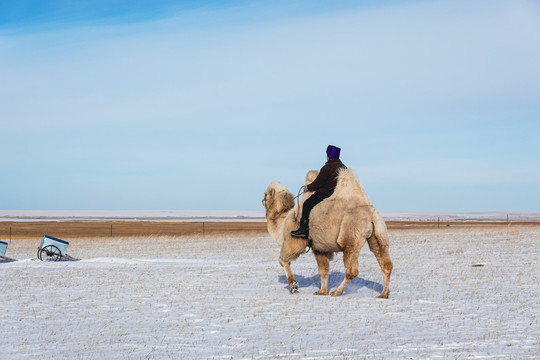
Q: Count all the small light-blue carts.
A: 2